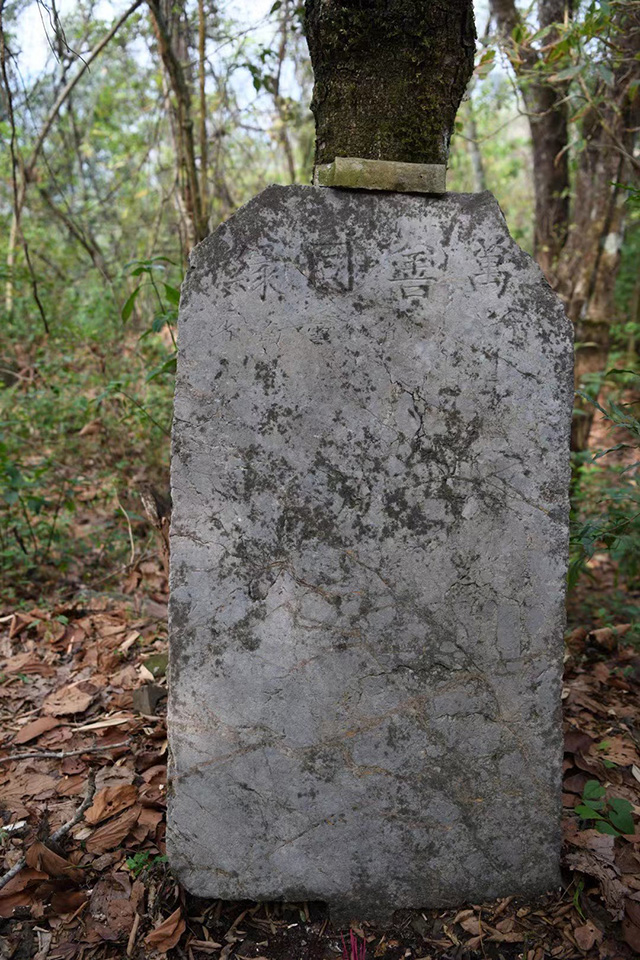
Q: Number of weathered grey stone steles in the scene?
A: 1